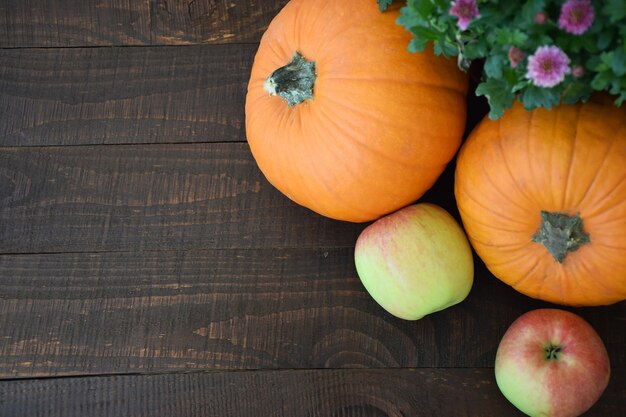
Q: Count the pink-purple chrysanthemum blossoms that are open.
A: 3